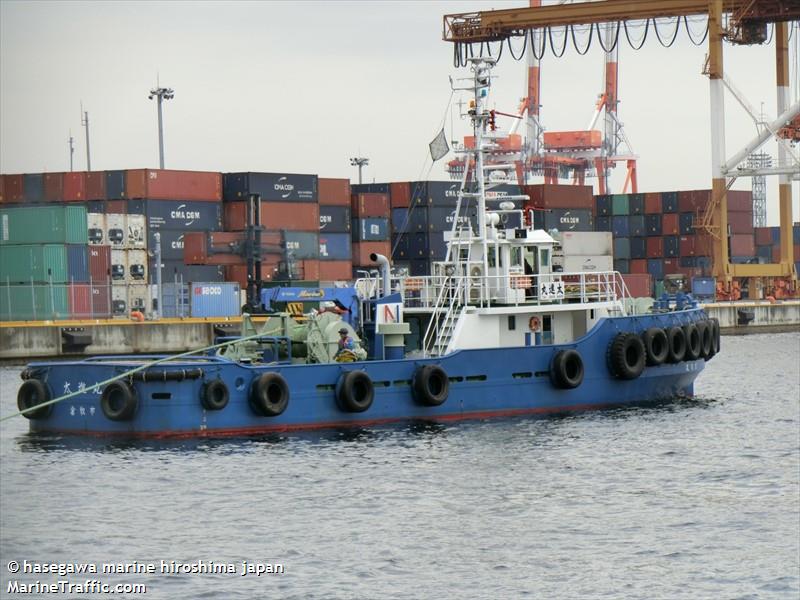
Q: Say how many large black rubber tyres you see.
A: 13